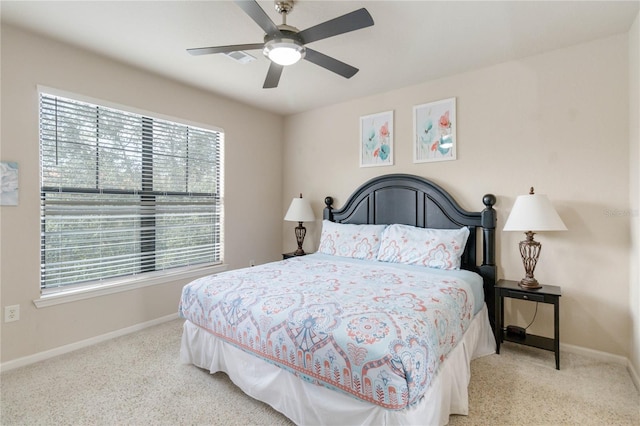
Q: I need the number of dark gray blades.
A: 5